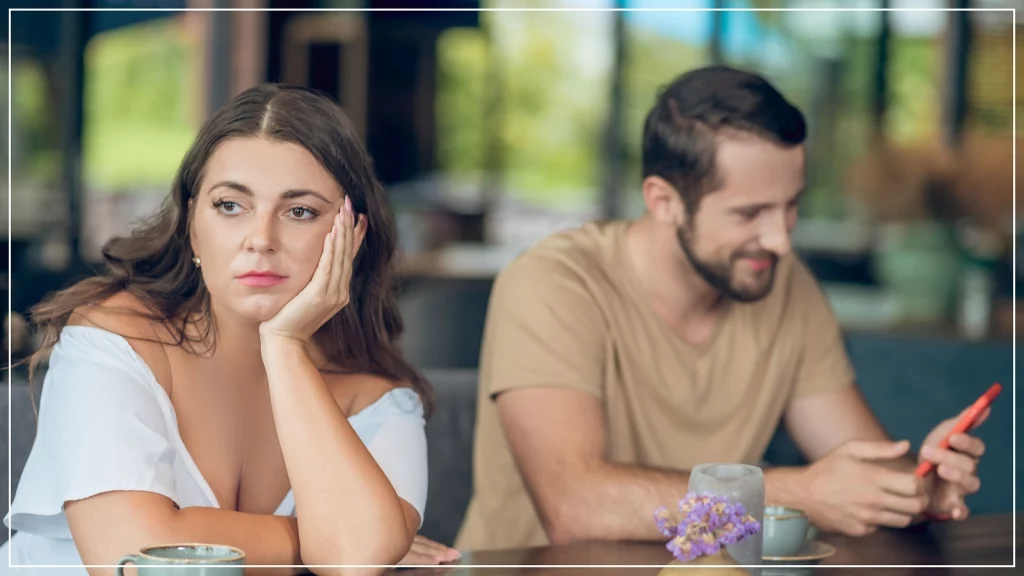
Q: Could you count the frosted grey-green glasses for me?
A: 1